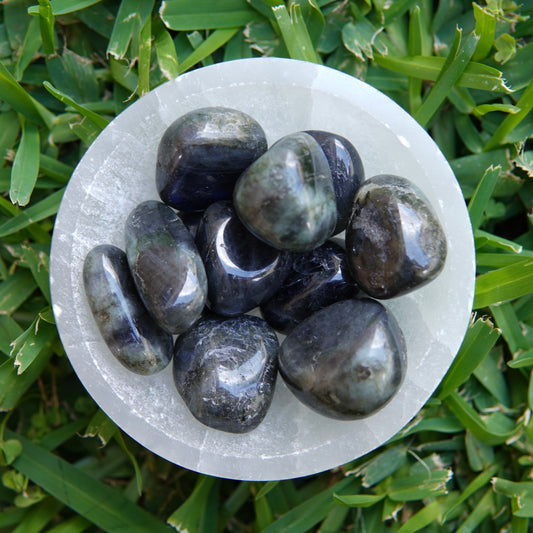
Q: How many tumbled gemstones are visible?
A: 10